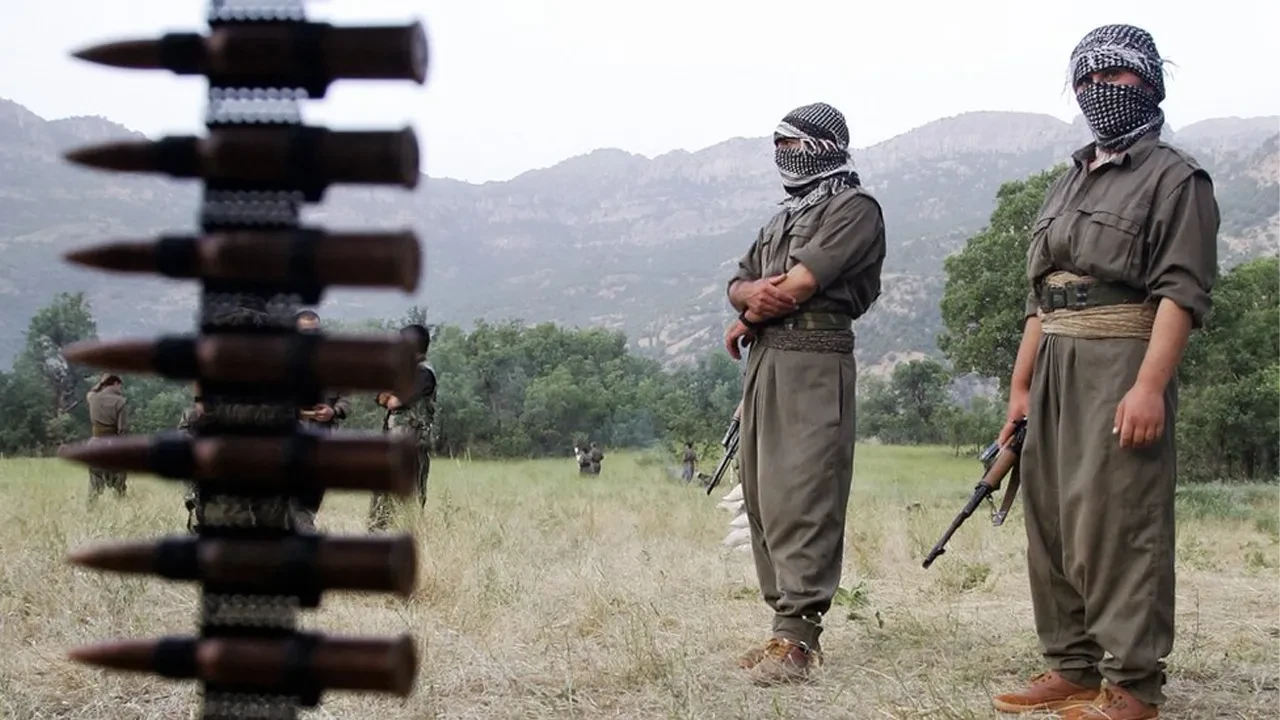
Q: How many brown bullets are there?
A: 7